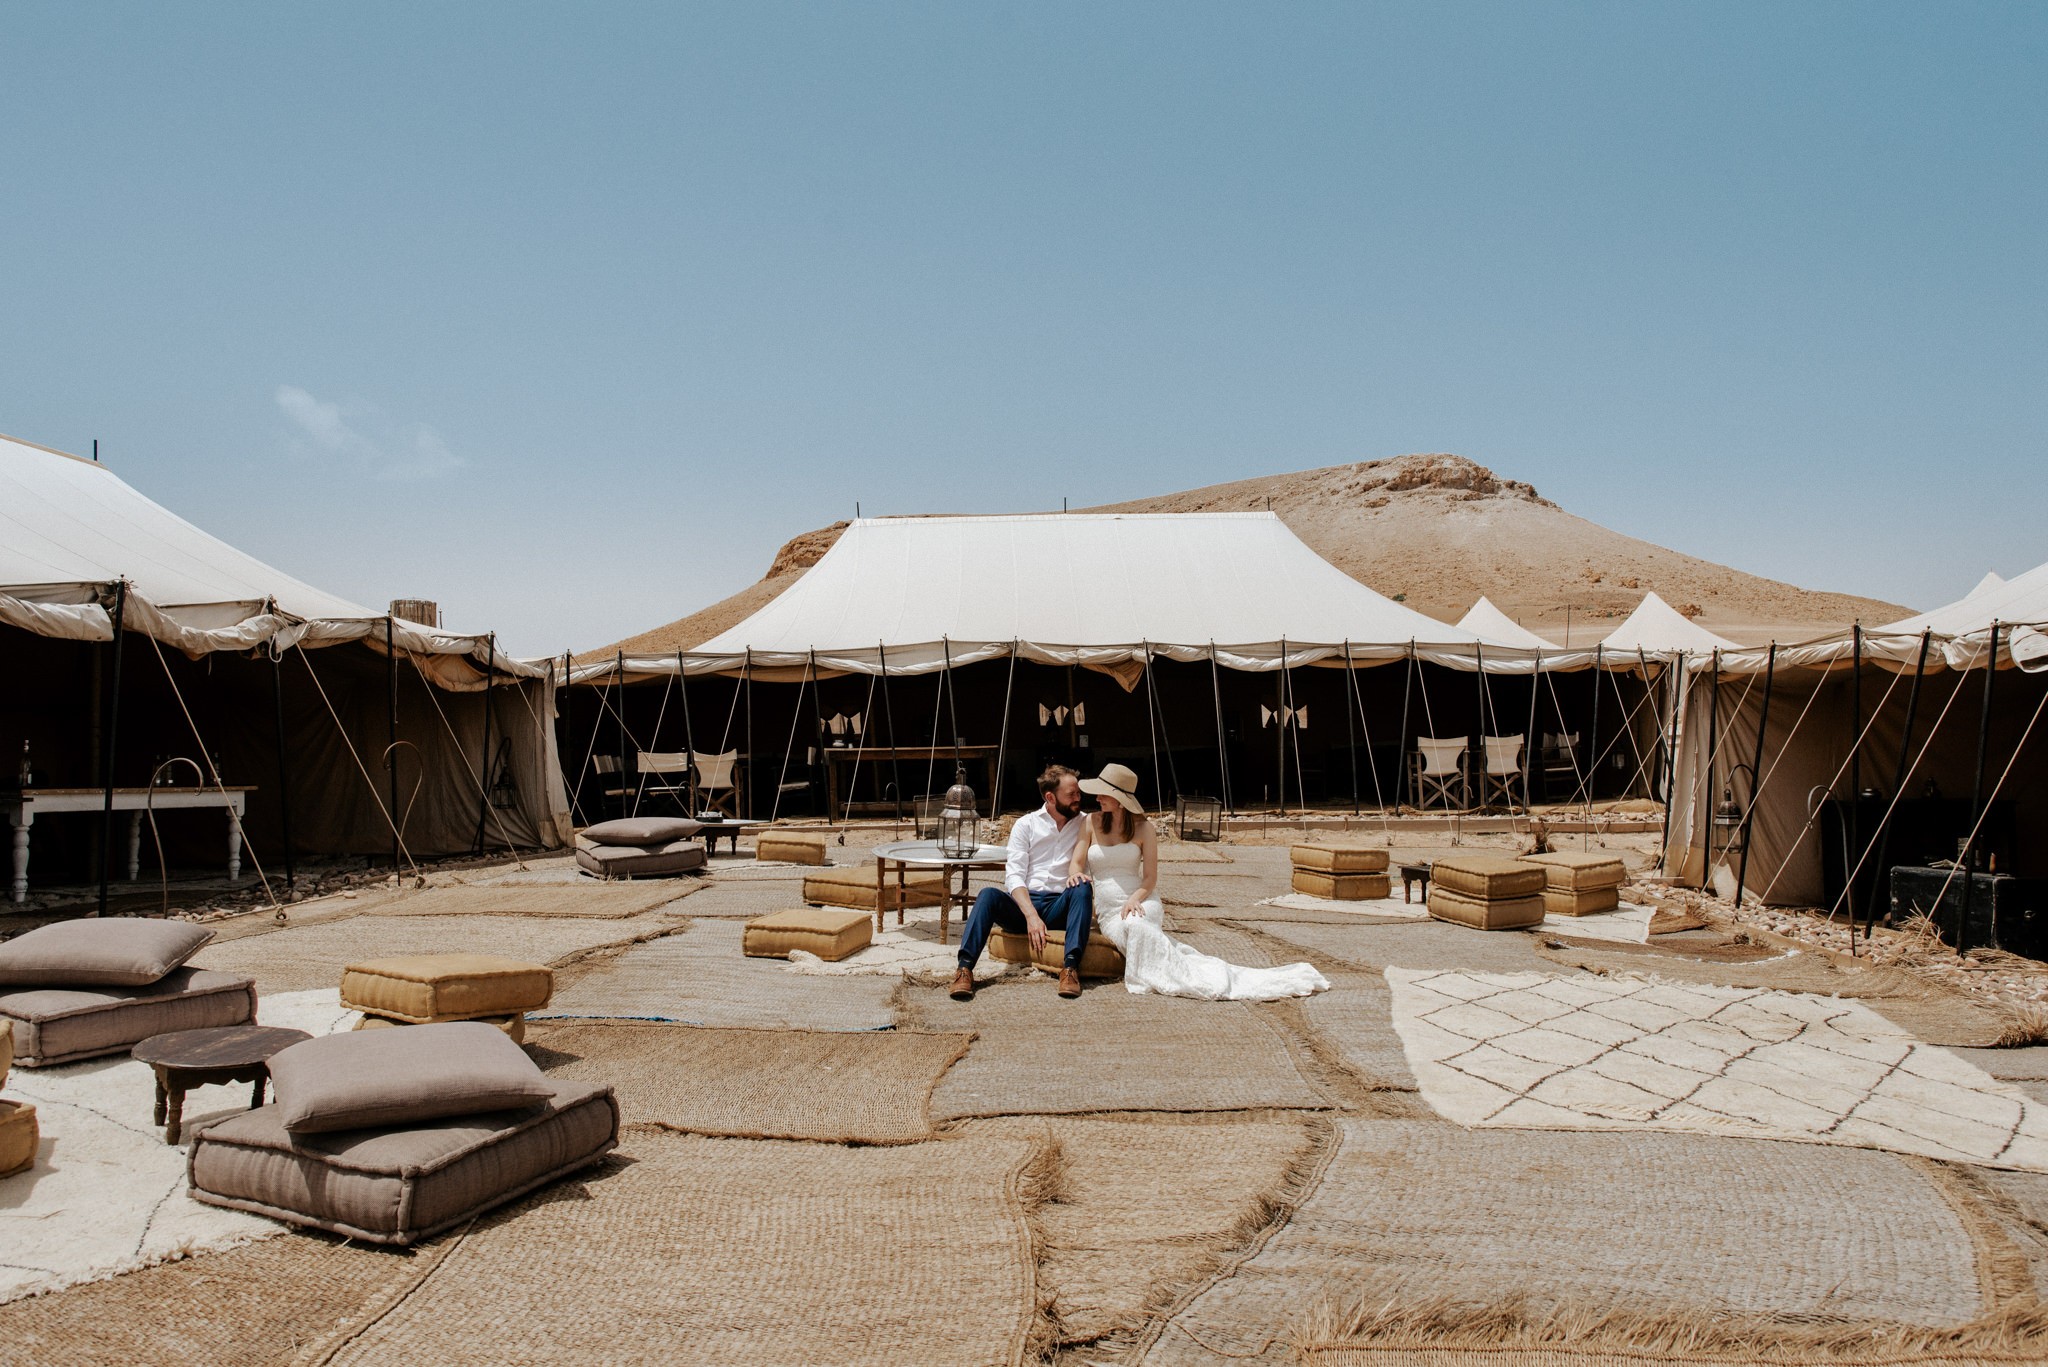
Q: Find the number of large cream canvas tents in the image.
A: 3